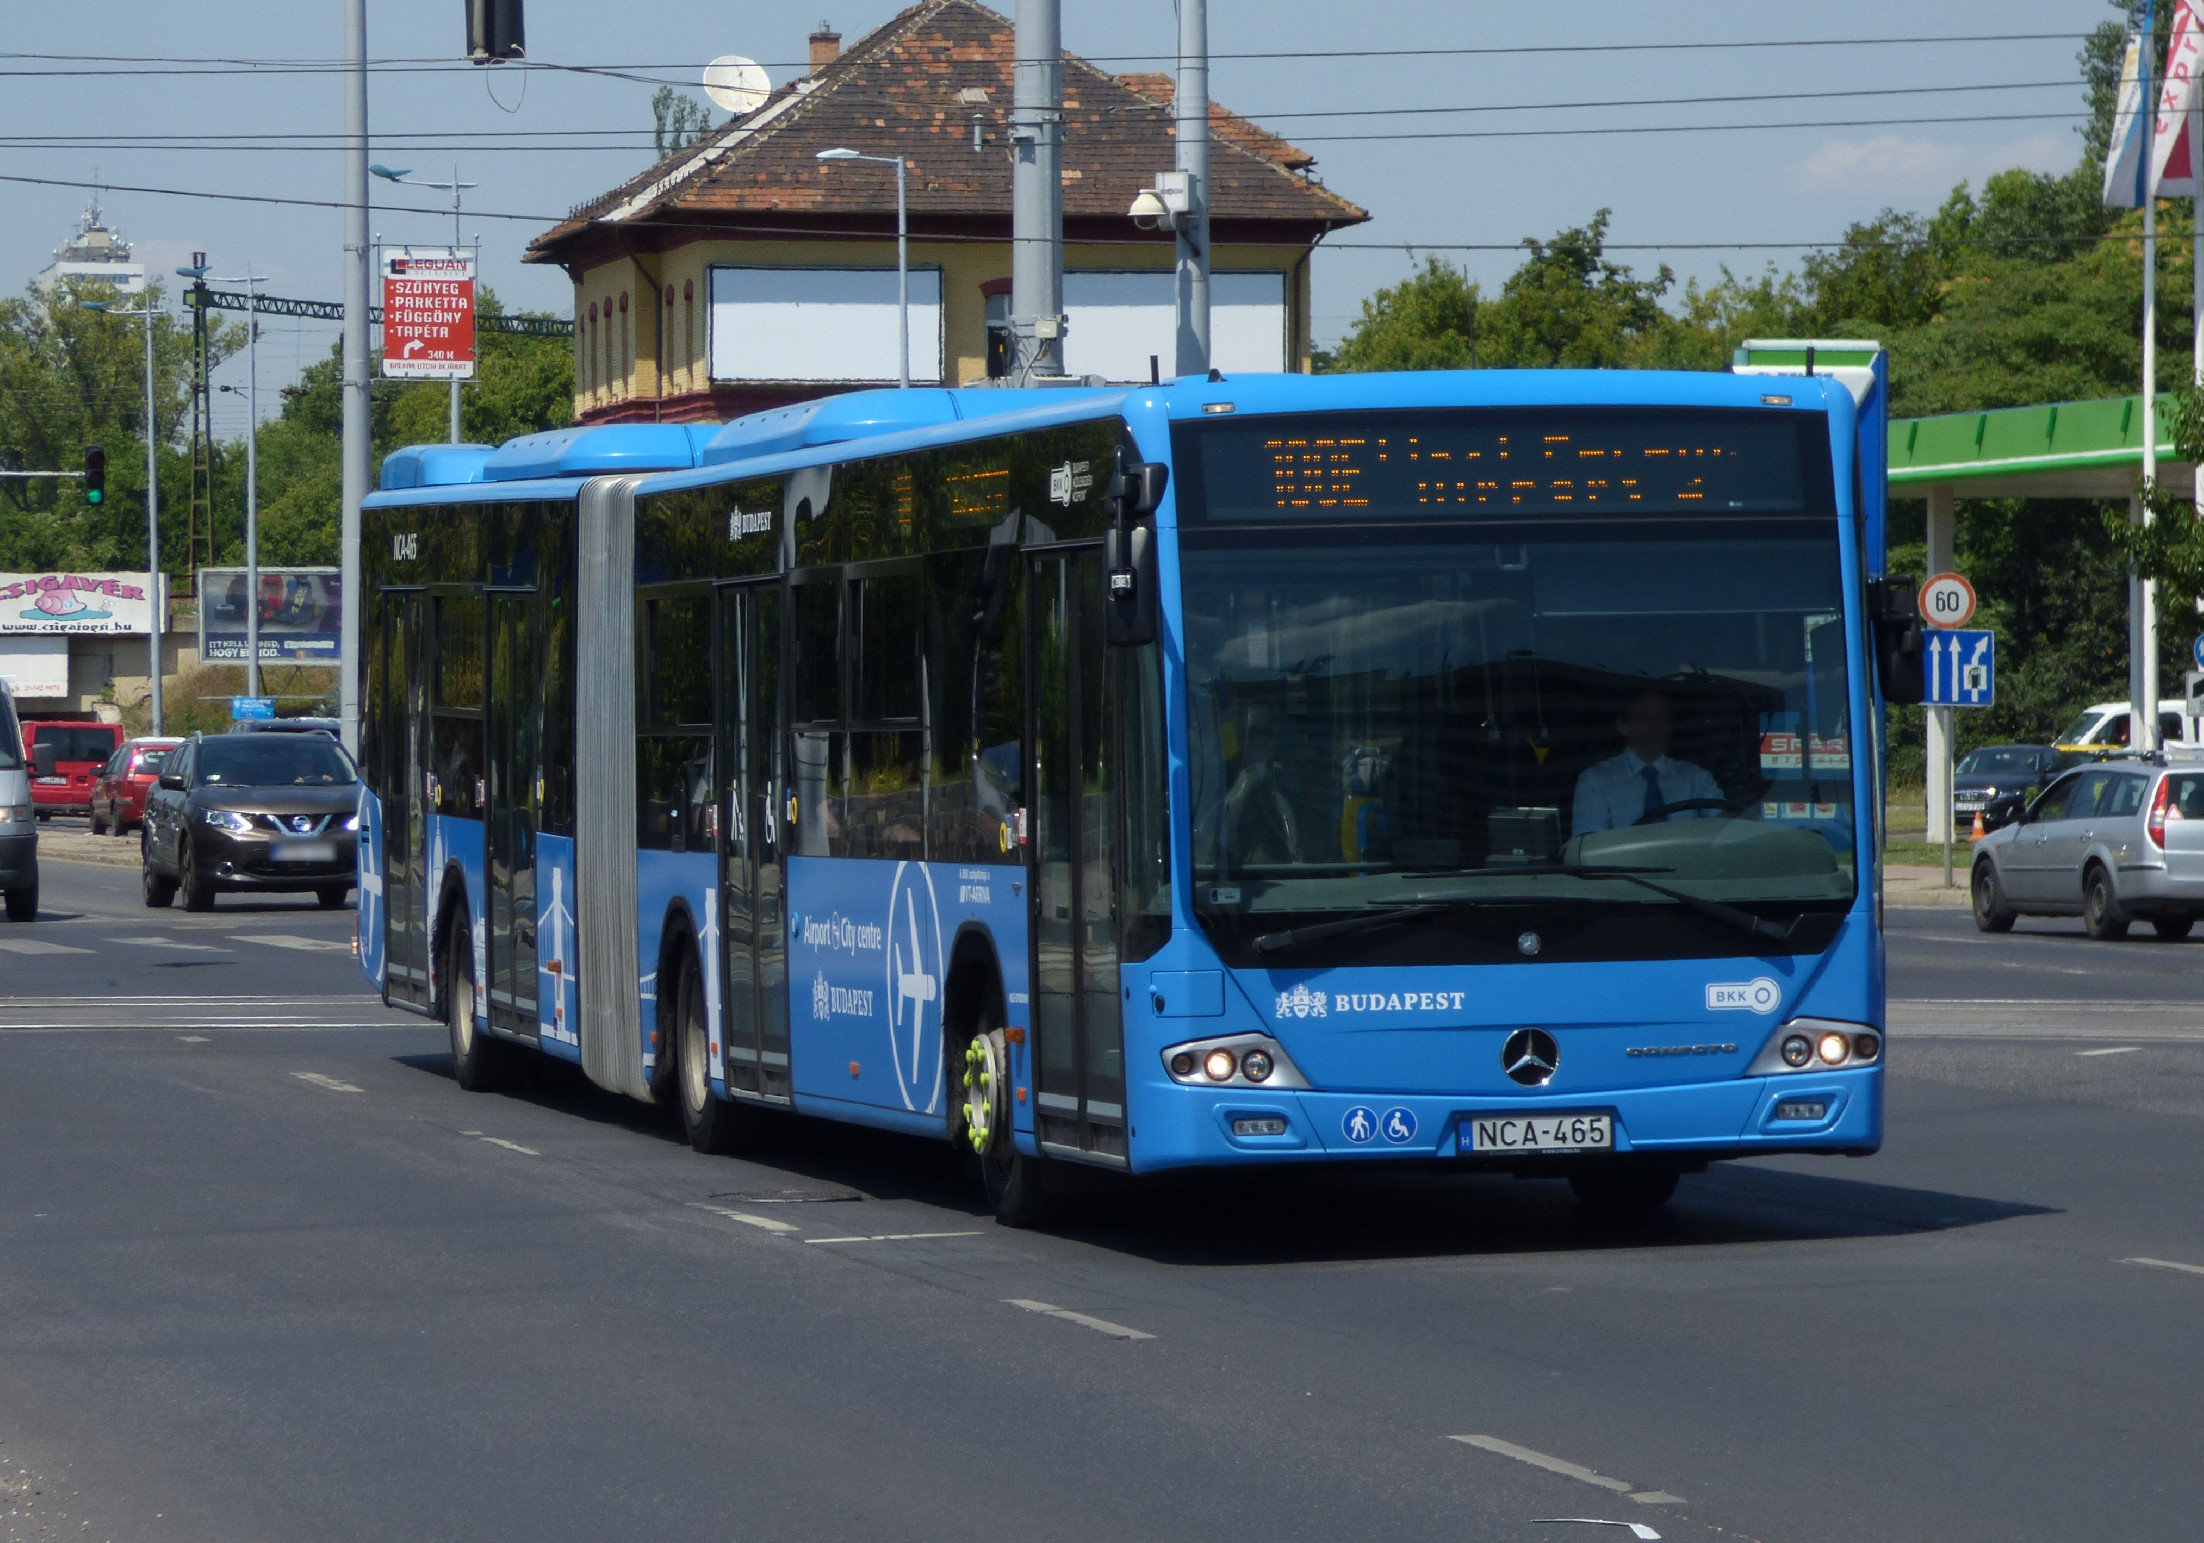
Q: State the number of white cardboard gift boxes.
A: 0